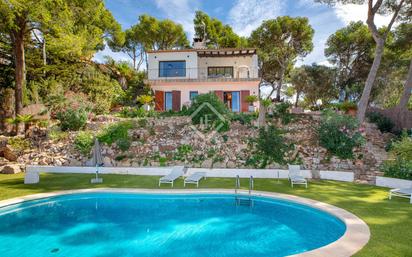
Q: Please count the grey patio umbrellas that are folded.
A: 1